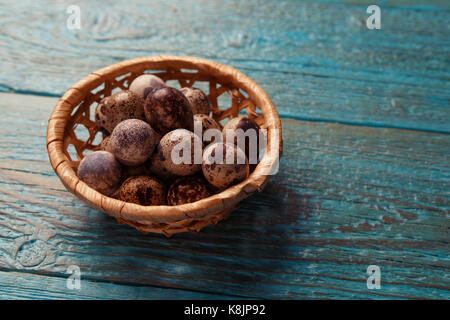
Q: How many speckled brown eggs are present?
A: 13